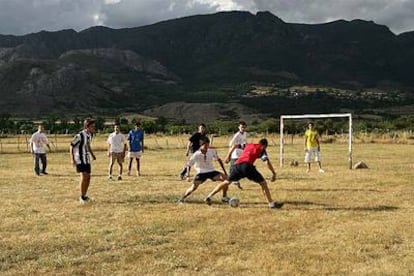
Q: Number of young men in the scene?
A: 9